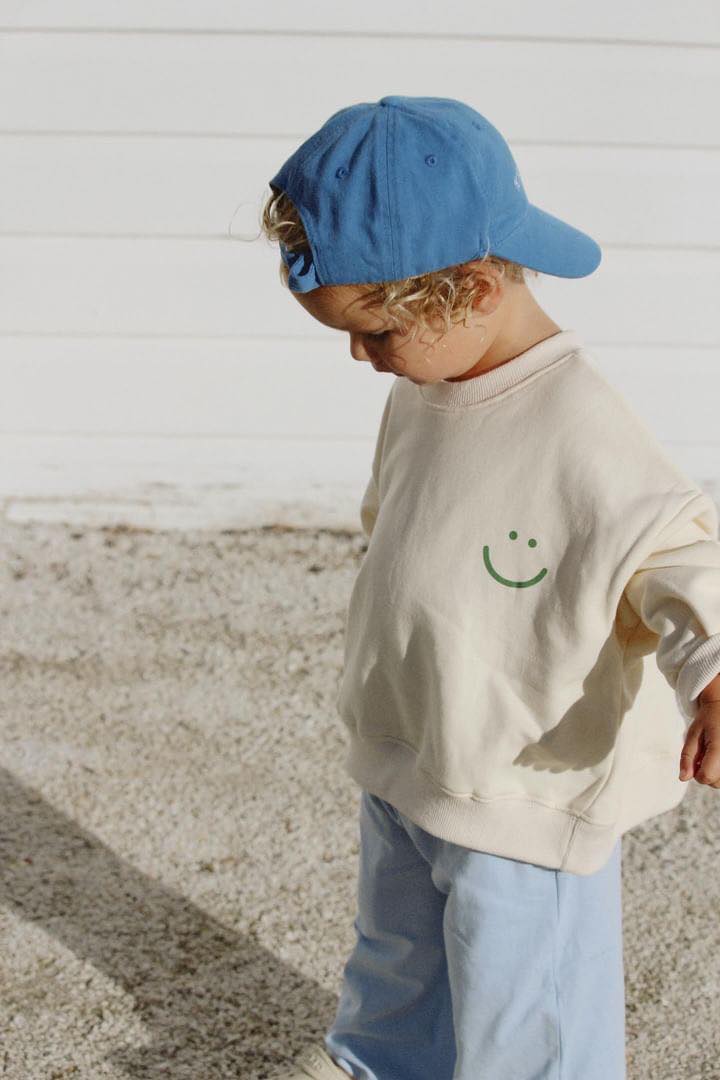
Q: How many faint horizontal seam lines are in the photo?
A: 5